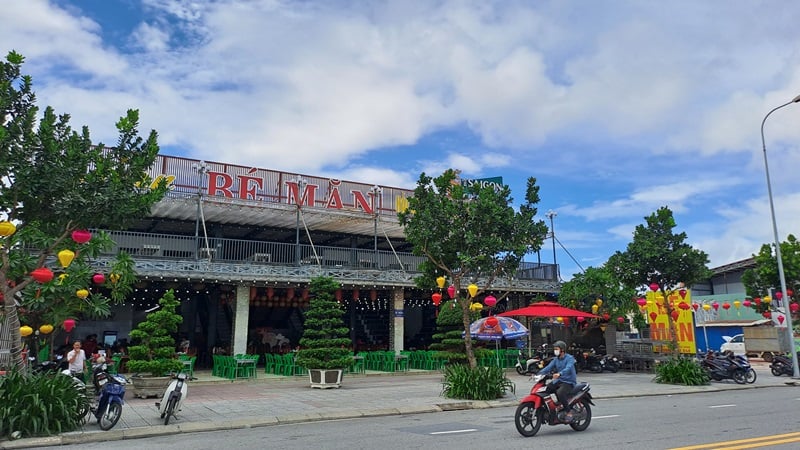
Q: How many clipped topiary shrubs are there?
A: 3